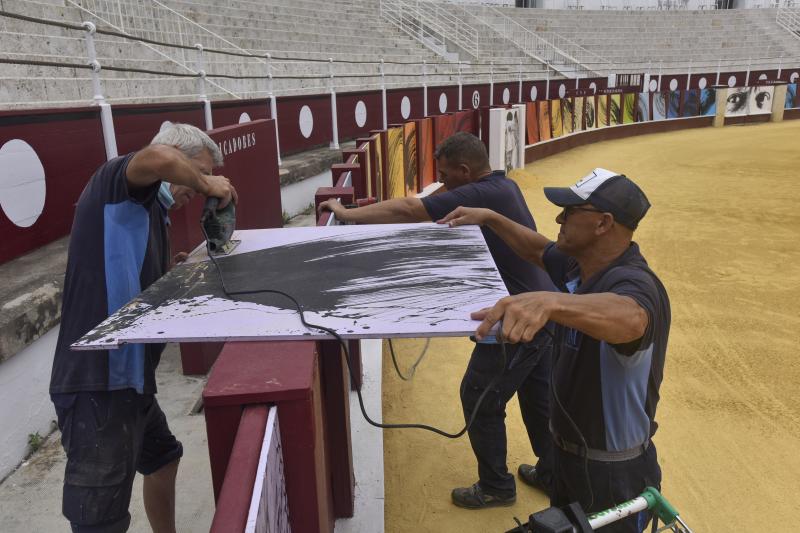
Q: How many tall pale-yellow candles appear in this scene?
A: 0